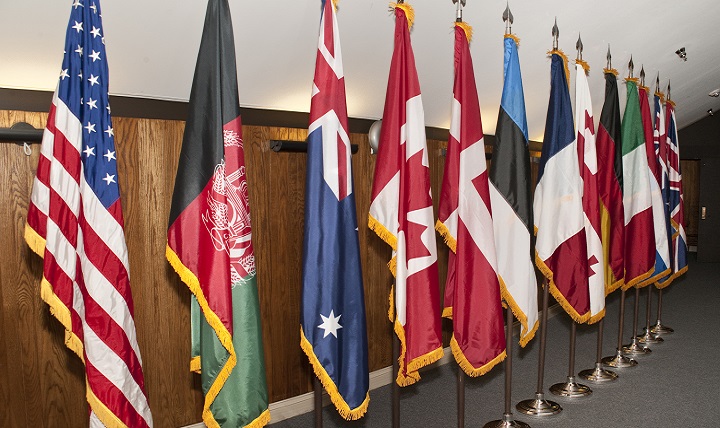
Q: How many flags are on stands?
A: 13